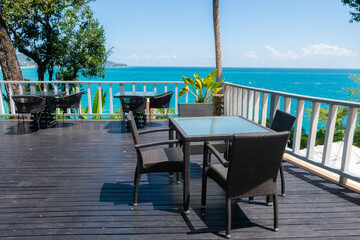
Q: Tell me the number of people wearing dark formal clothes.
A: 0